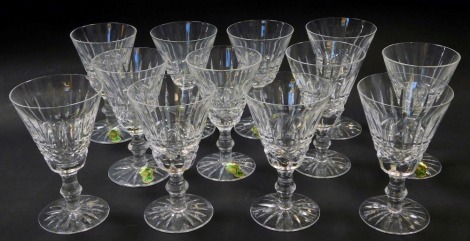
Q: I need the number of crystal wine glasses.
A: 12